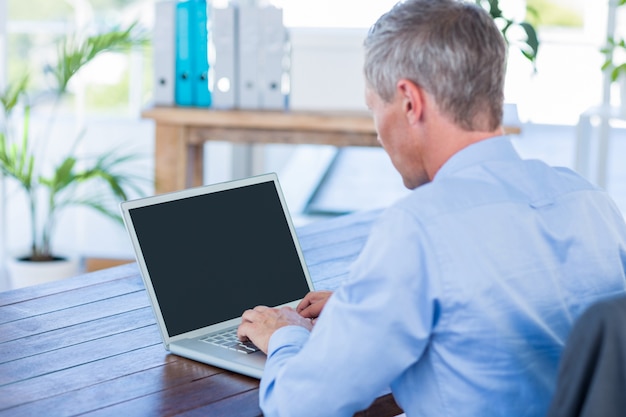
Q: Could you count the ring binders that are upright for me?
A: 6